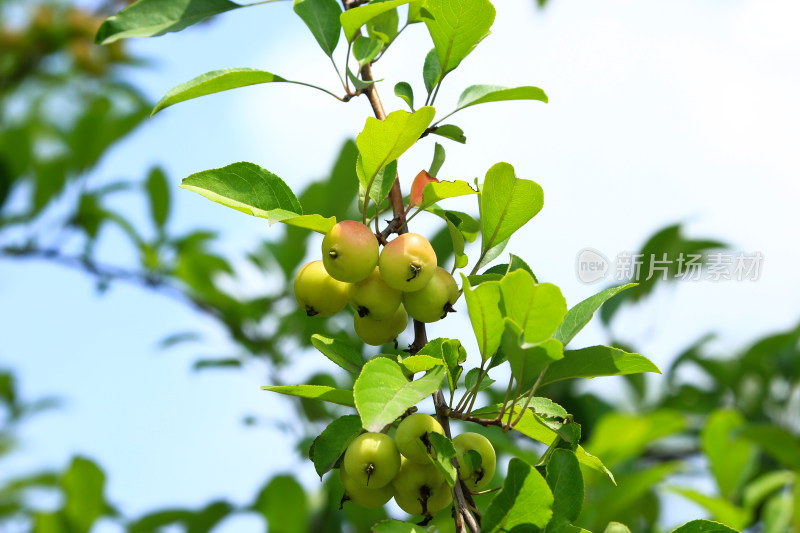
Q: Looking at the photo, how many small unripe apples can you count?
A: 11